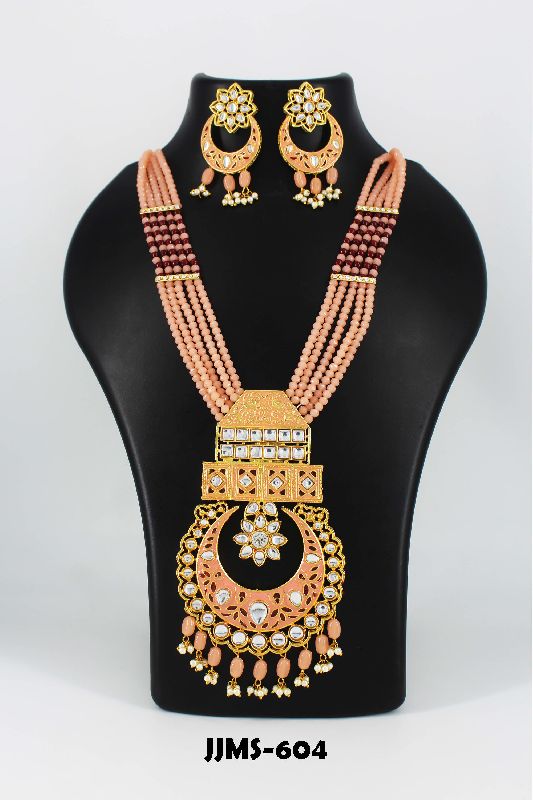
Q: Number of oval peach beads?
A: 15